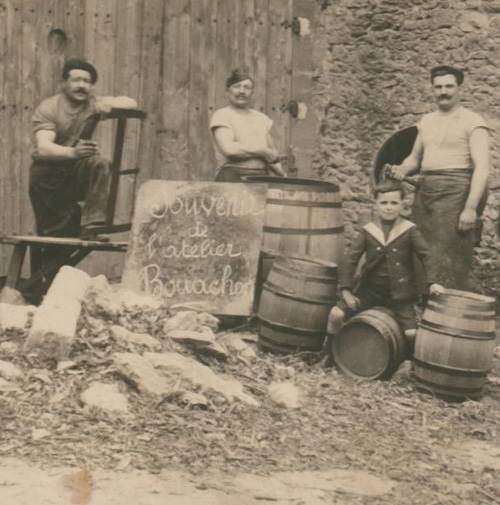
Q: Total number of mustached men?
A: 3